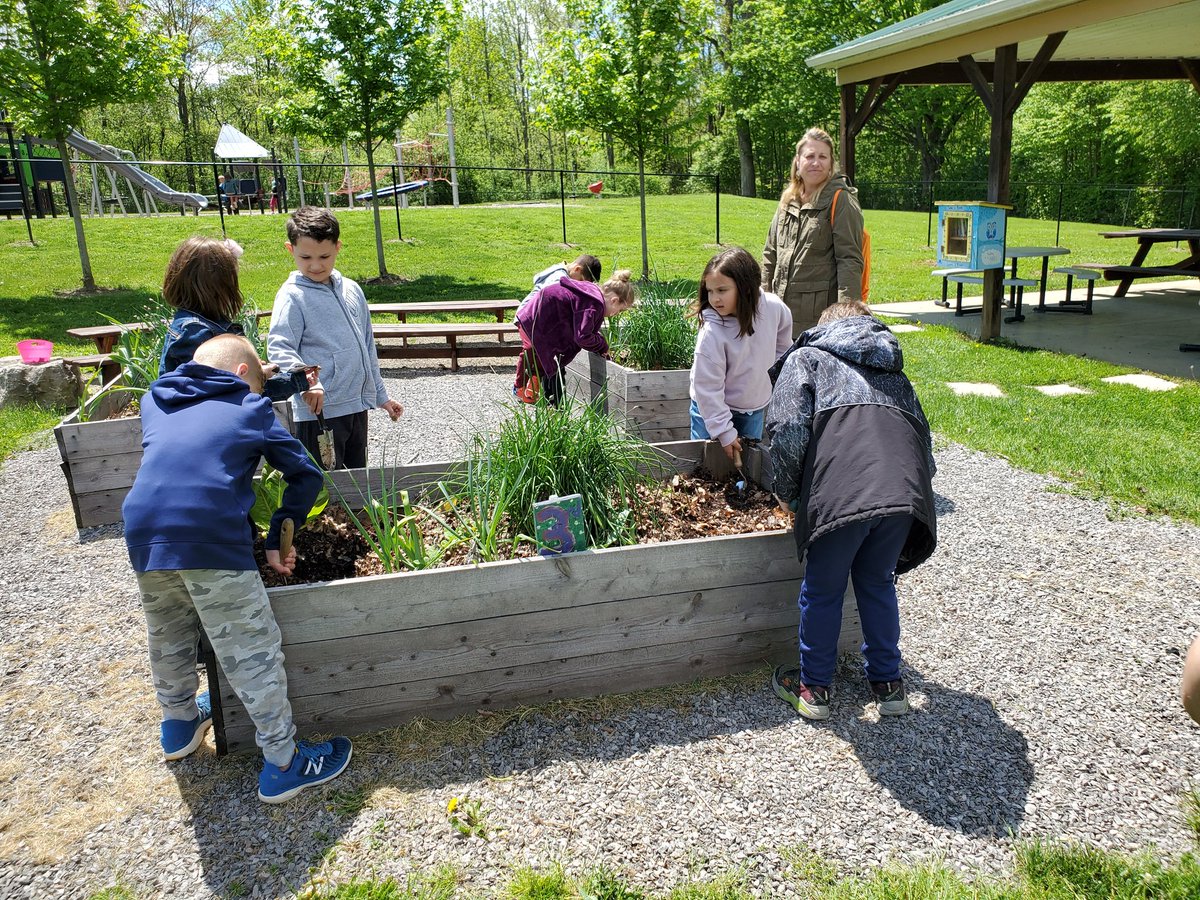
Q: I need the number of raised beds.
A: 3